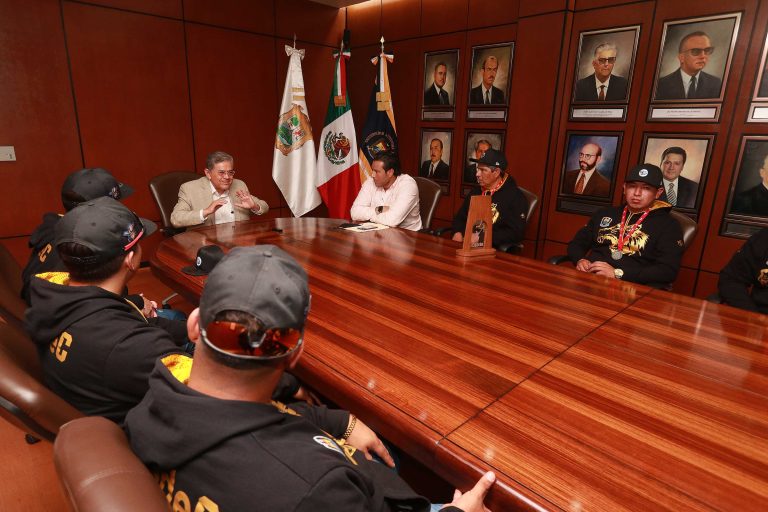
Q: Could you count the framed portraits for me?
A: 10